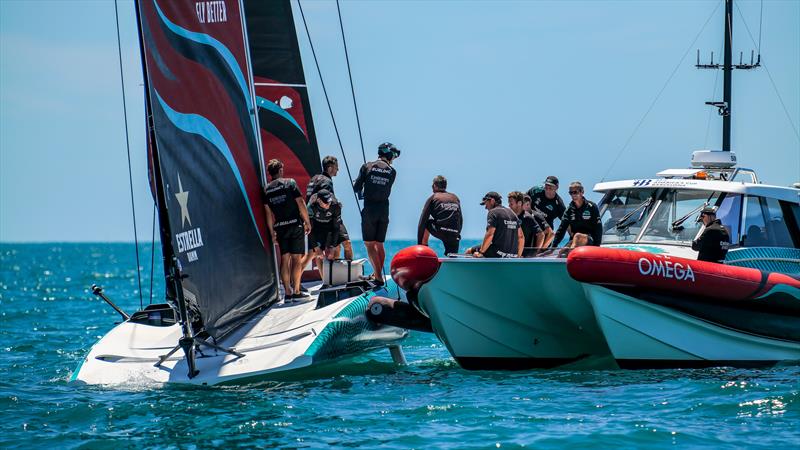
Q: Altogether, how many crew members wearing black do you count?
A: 11